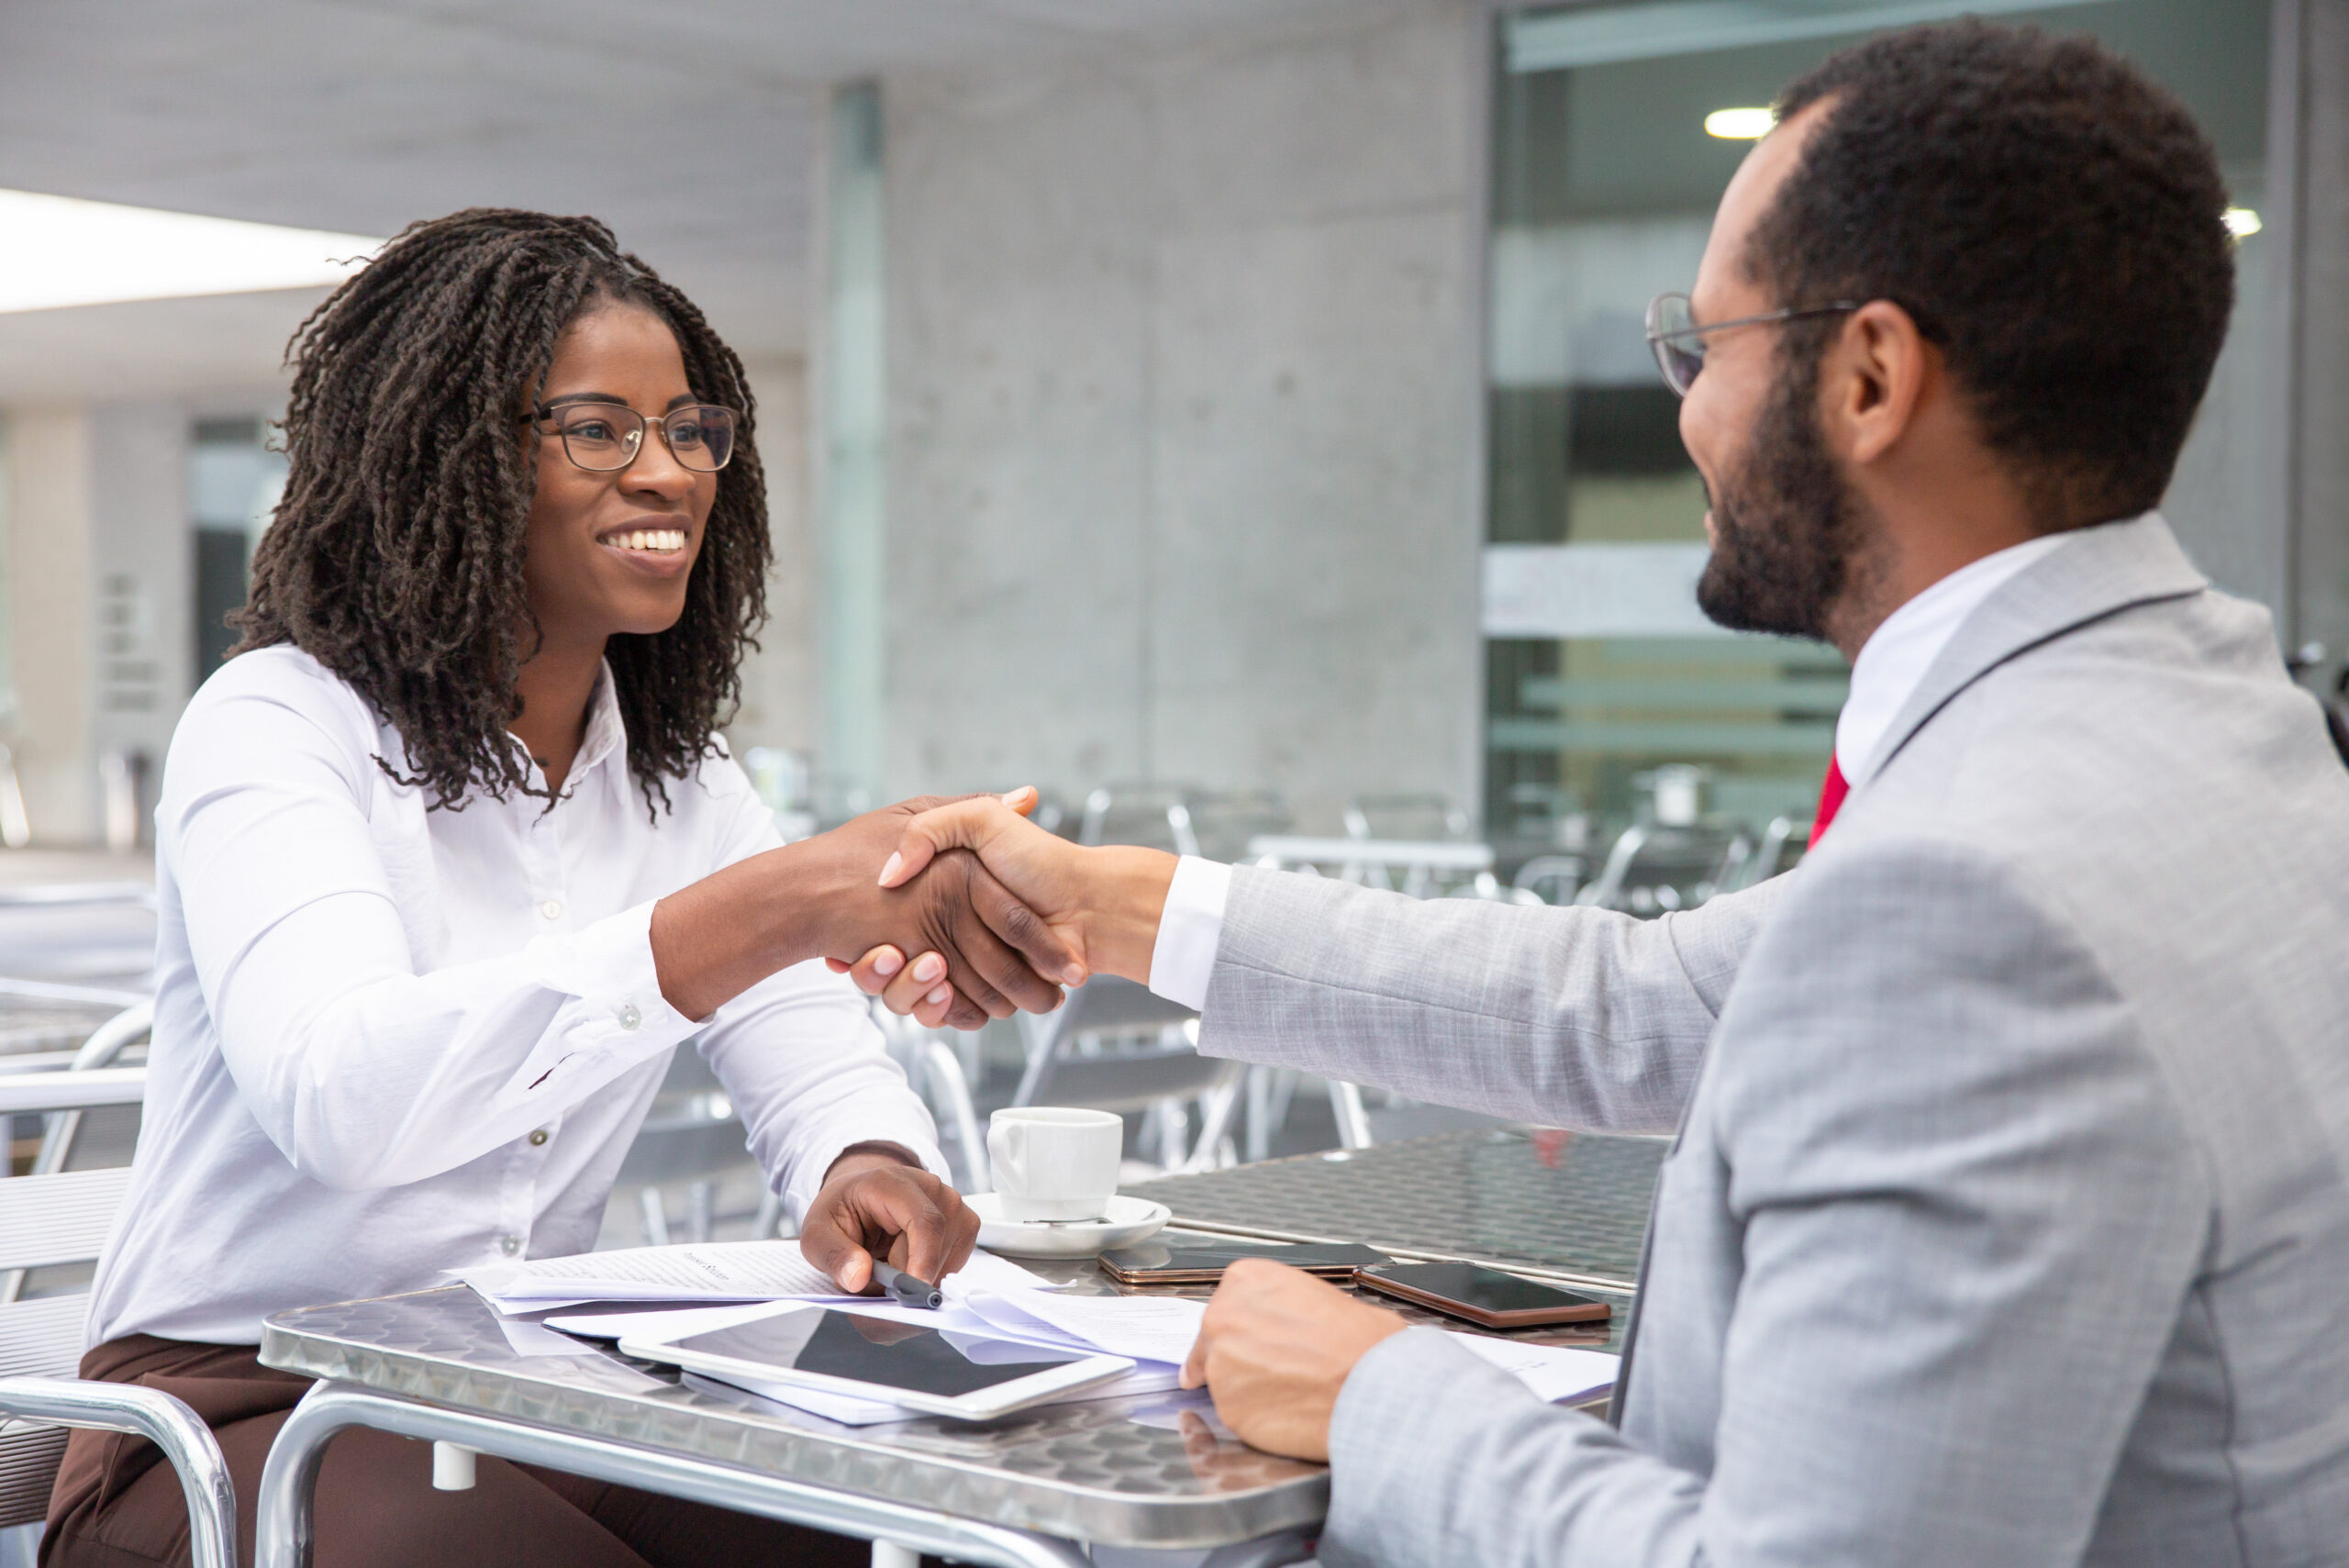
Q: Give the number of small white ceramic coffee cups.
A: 1